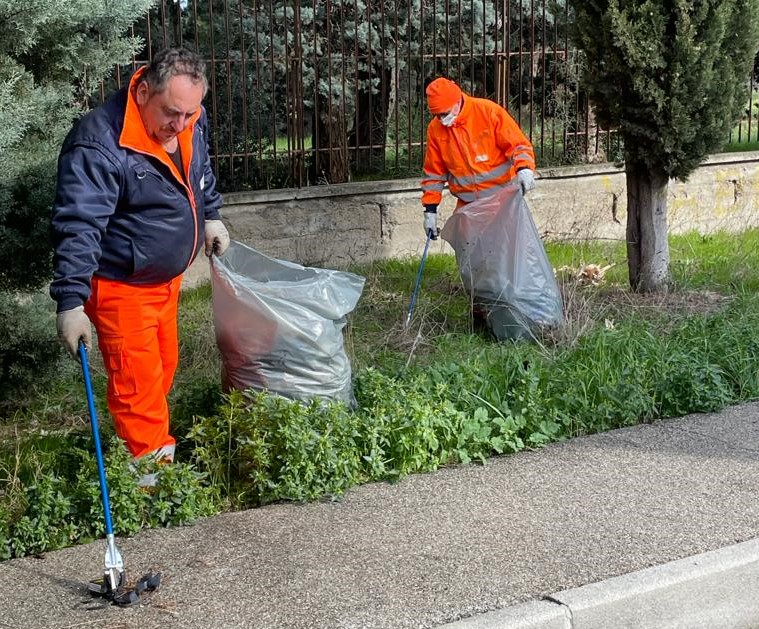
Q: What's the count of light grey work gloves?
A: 4